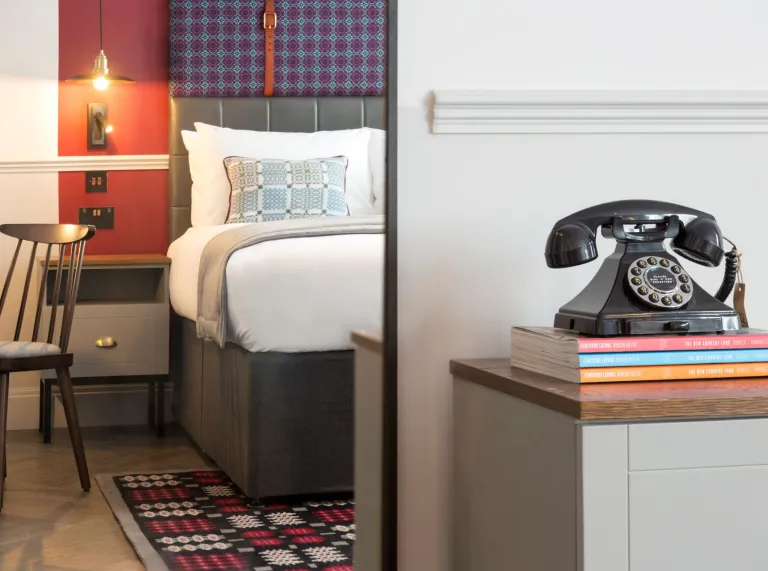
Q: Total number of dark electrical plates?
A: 2